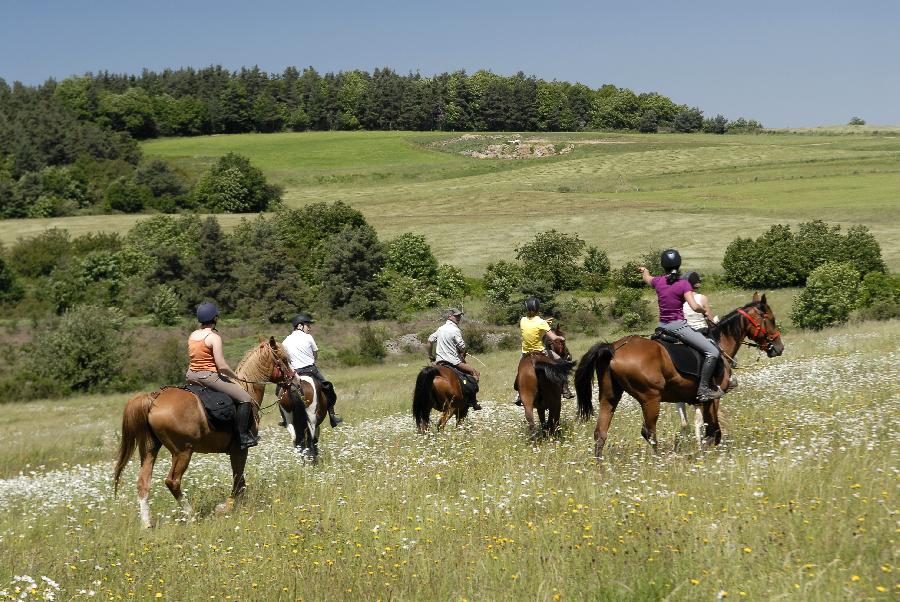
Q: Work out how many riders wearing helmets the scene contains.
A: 5